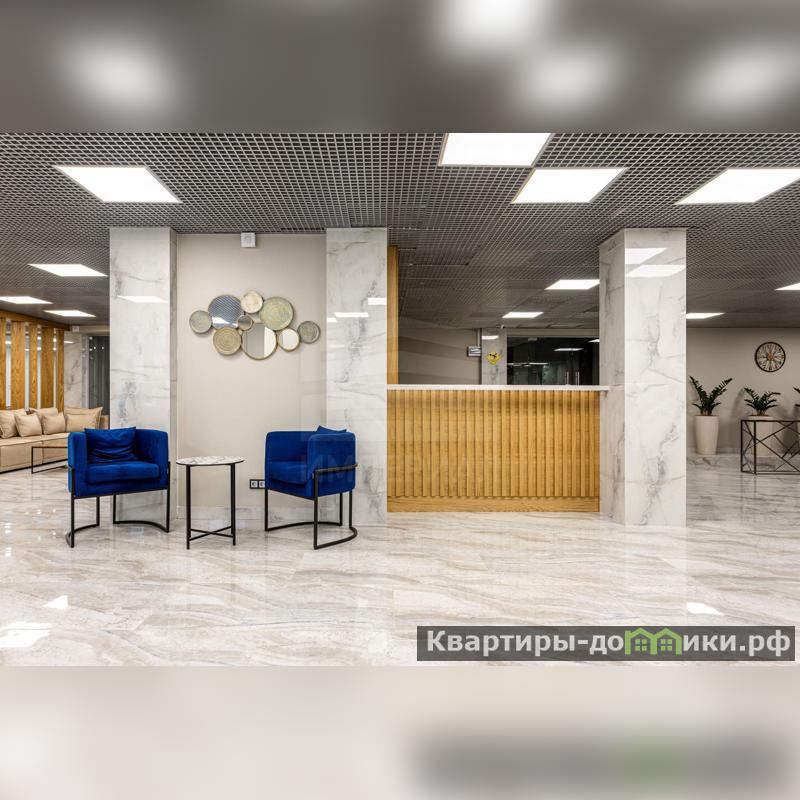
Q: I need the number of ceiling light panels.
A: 11